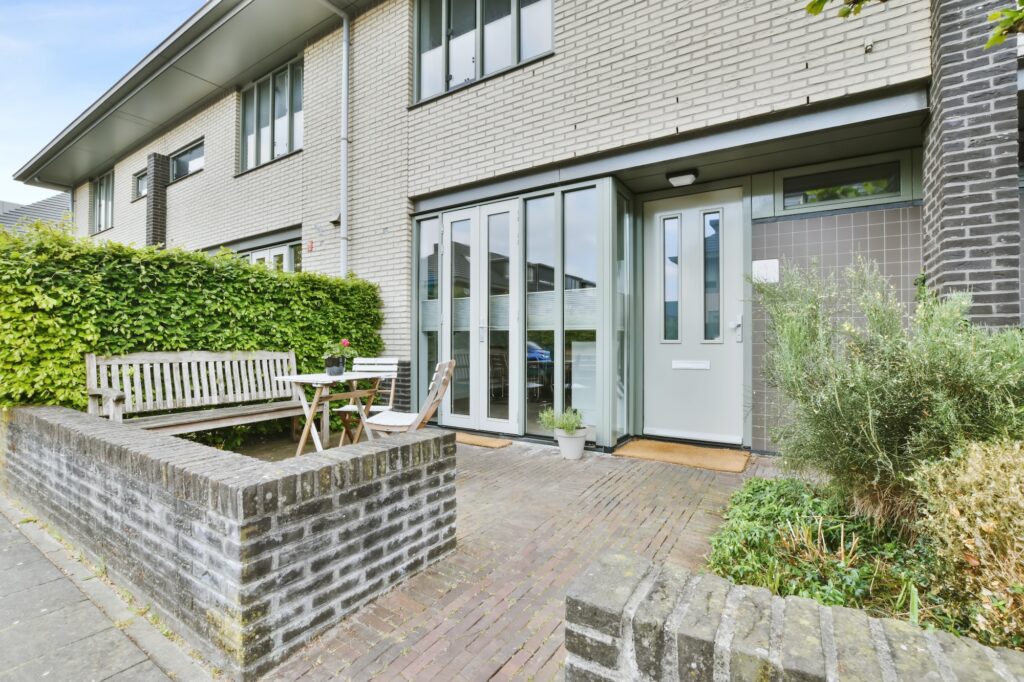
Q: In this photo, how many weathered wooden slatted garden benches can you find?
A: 1